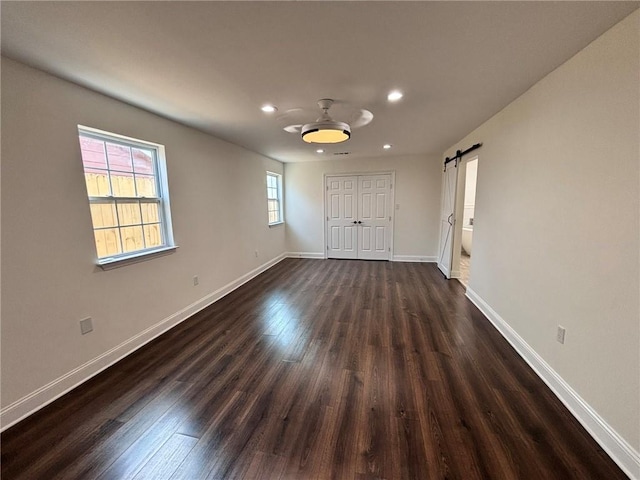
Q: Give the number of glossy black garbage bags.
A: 0